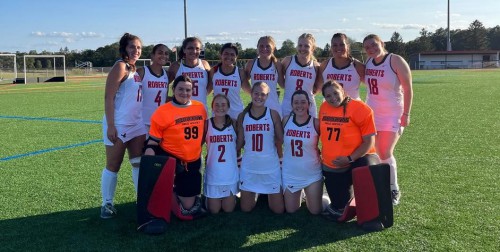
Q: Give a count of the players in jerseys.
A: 13